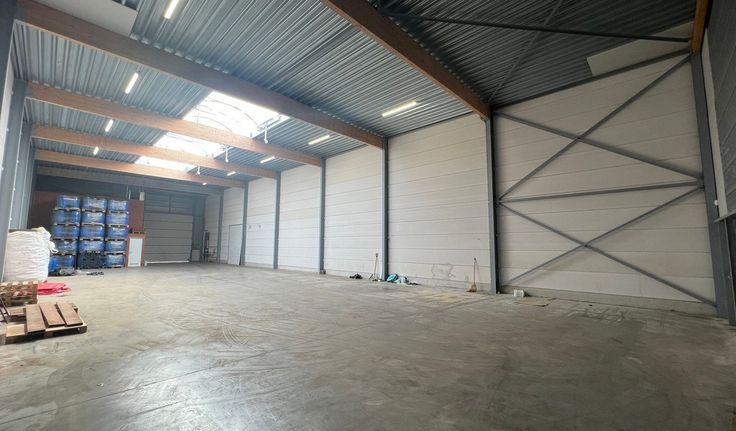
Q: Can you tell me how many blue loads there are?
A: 14